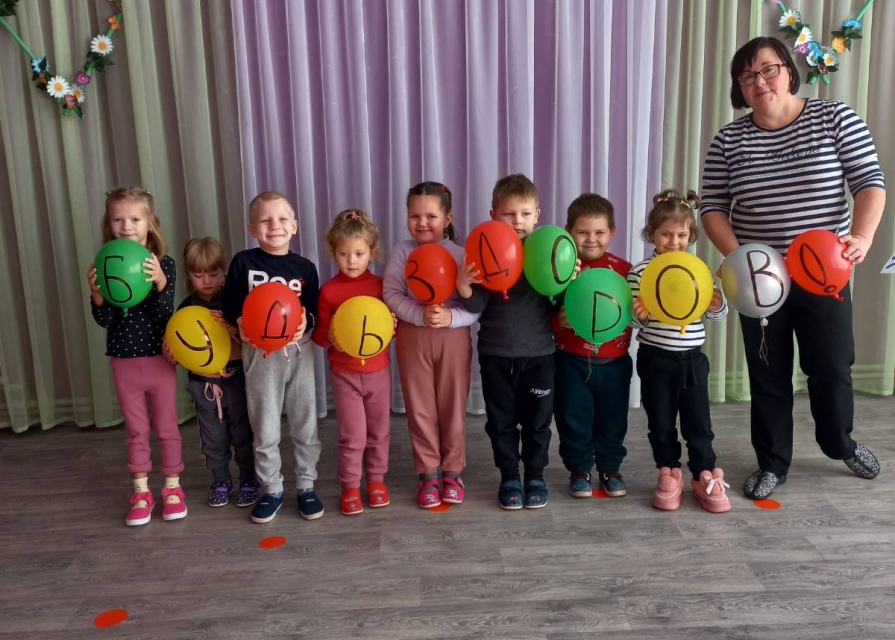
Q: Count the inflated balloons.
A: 11